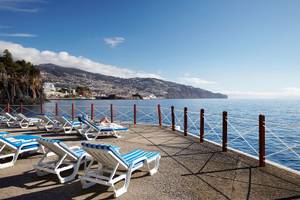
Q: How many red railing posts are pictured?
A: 14